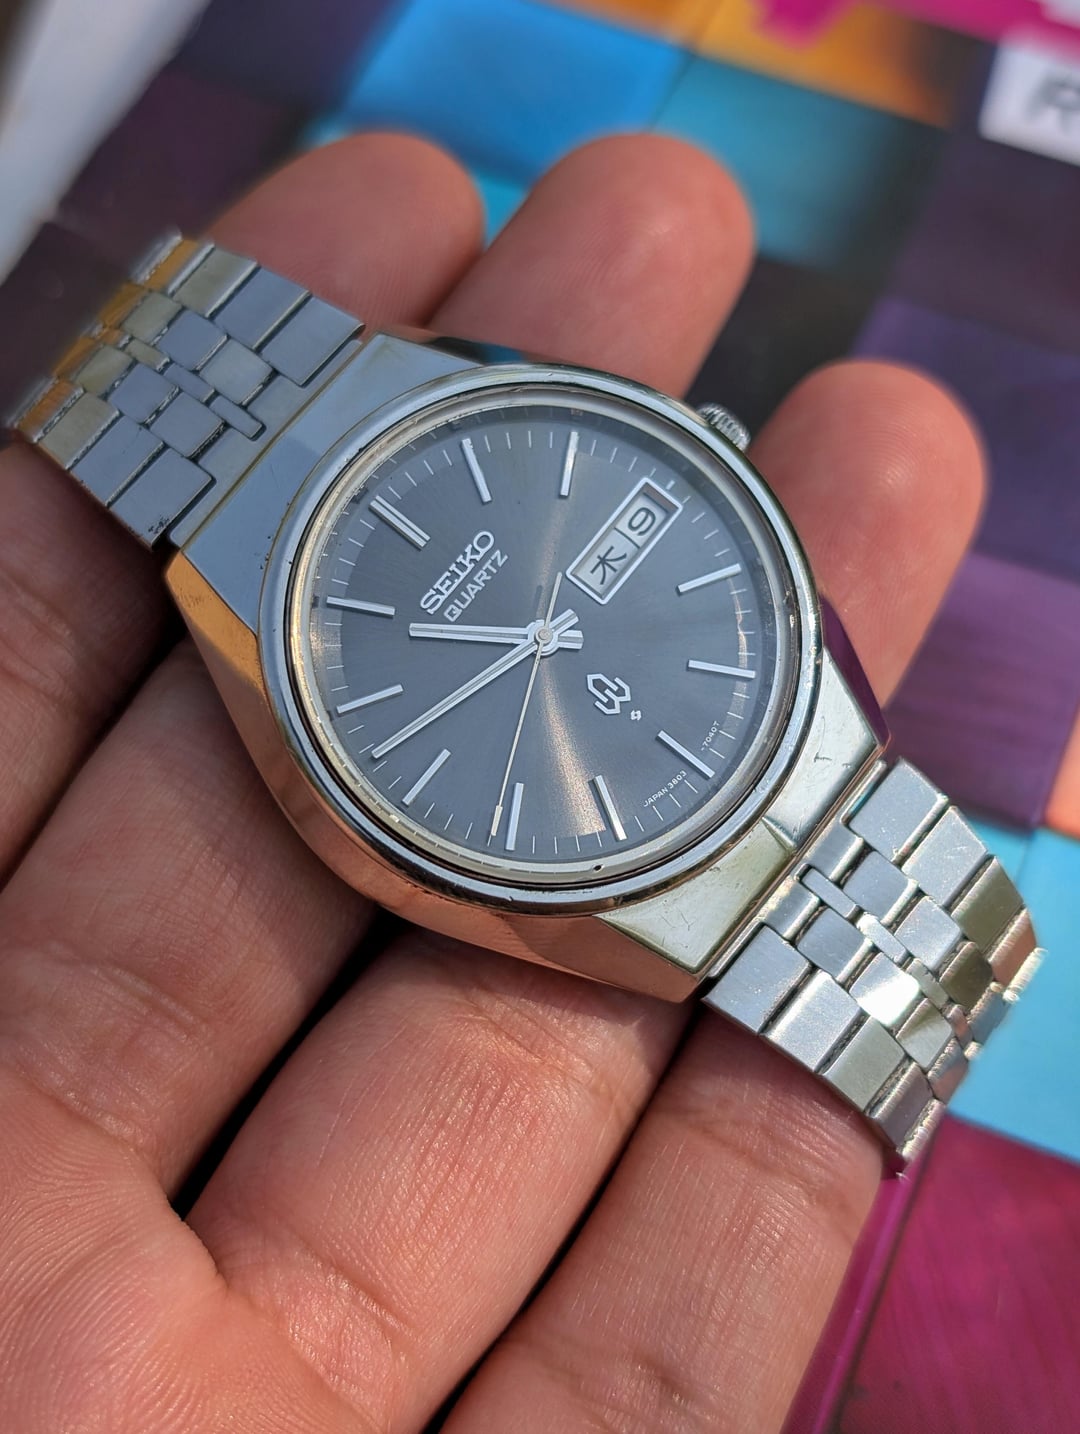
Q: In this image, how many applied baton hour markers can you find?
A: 11